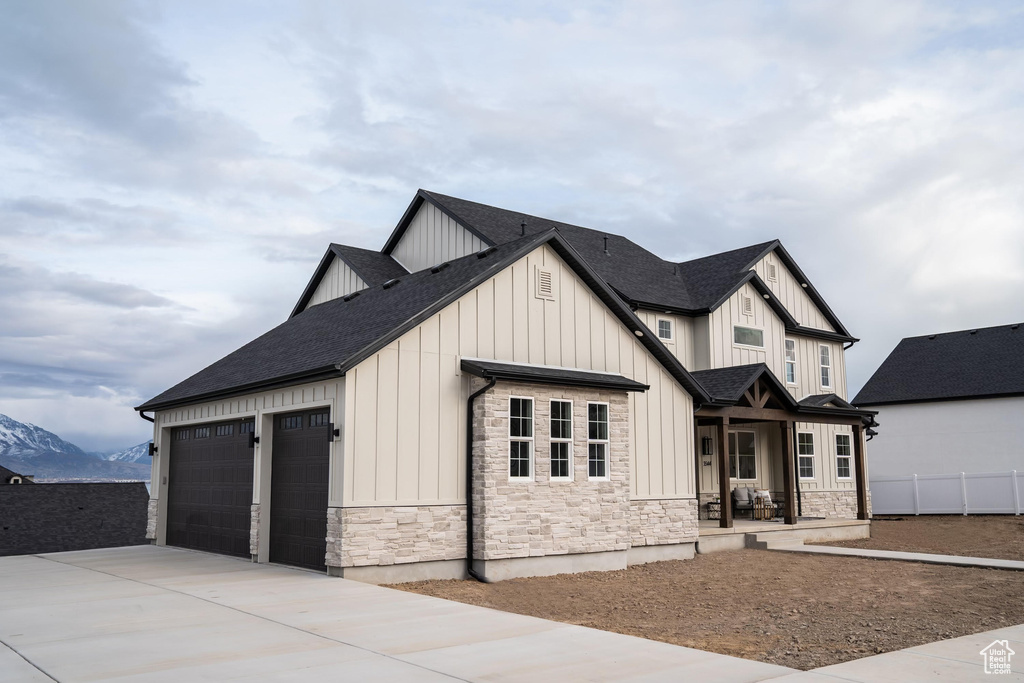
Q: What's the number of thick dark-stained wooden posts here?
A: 3